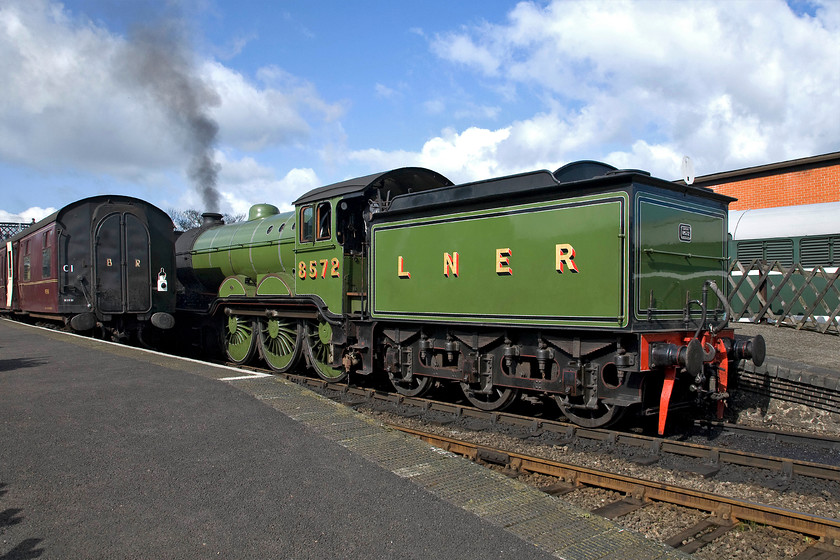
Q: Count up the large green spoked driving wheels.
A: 3